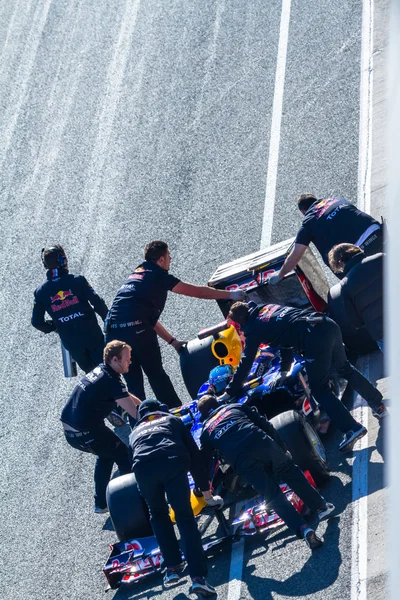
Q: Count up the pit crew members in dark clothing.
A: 8